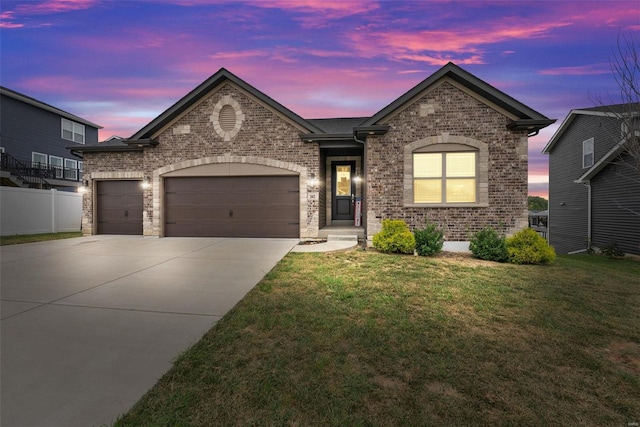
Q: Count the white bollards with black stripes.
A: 0